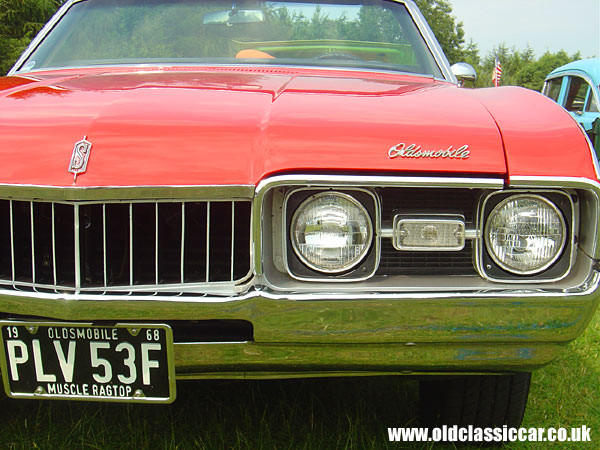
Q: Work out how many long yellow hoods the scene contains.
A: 0